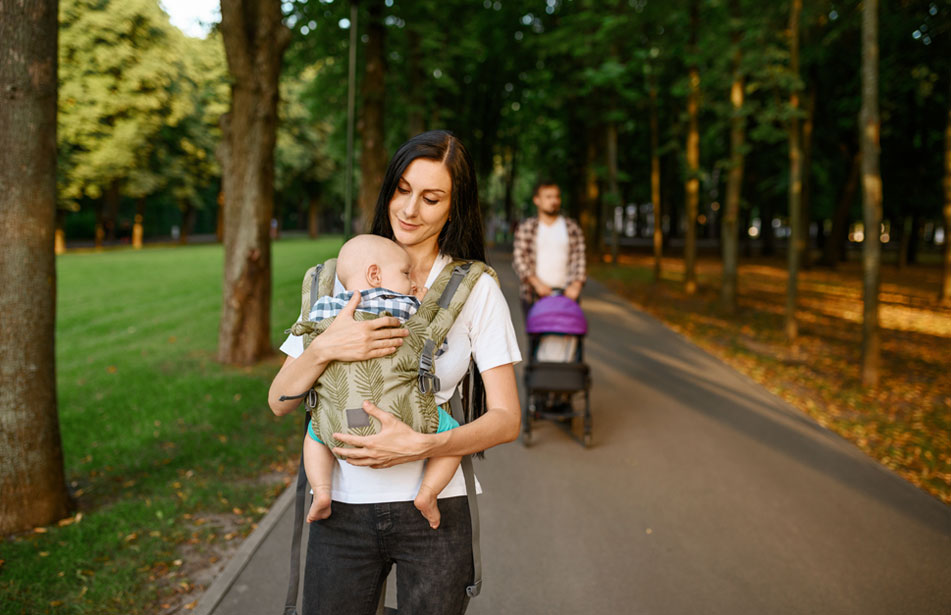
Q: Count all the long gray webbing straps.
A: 2